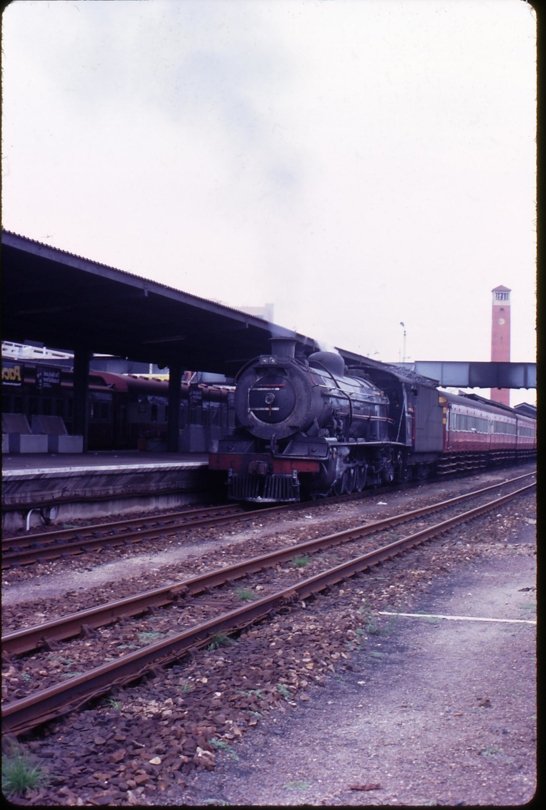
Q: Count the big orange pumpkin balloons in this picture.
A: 0